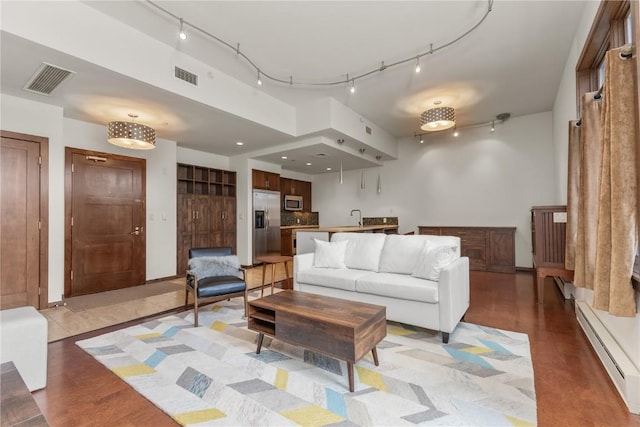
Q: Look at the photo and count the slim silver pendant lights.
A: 3